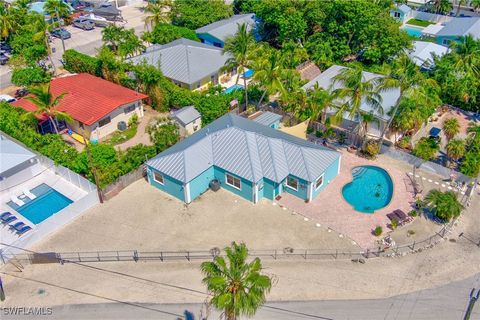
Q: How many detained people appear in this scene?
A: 0